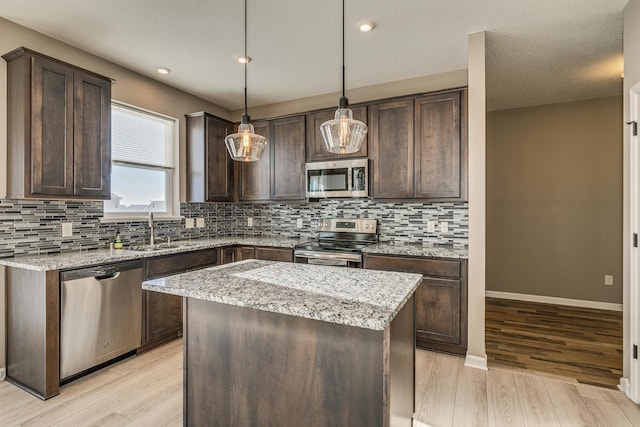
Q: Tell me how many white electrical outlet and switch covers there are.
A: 8